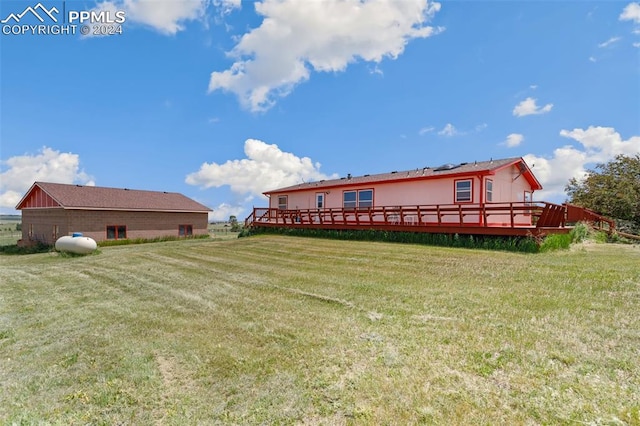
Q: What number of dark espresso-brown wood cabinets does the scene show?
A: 0